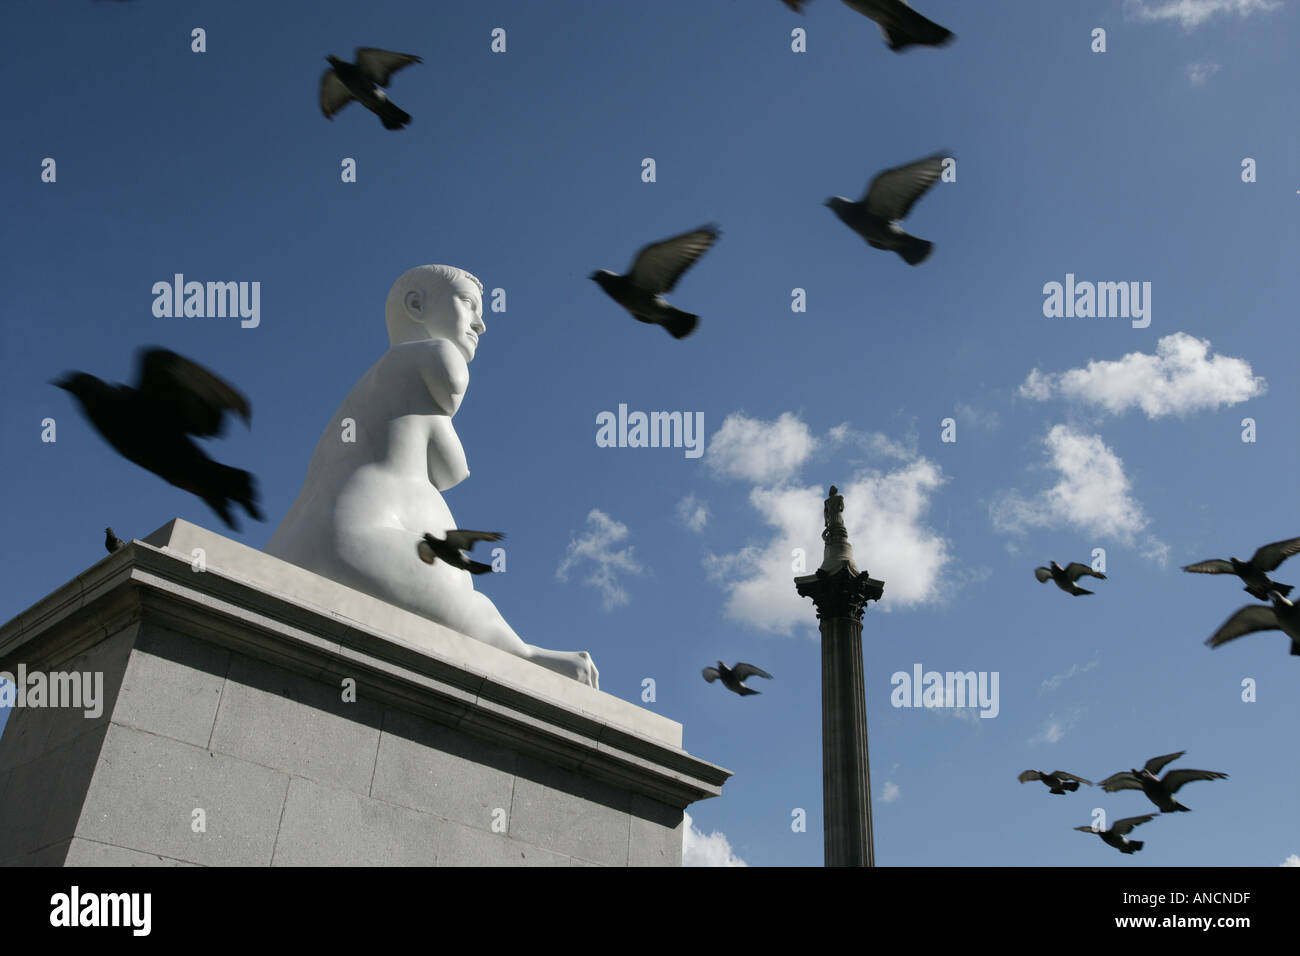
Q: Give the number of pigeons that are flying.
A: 14